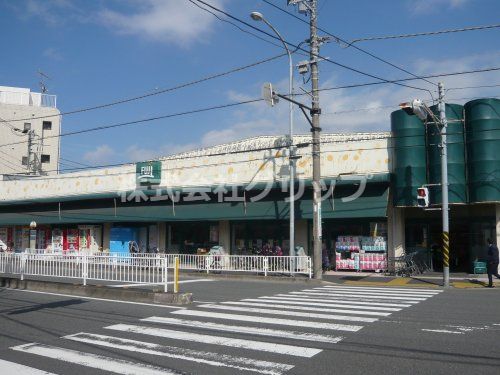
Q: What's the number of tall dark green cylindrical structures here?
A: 3